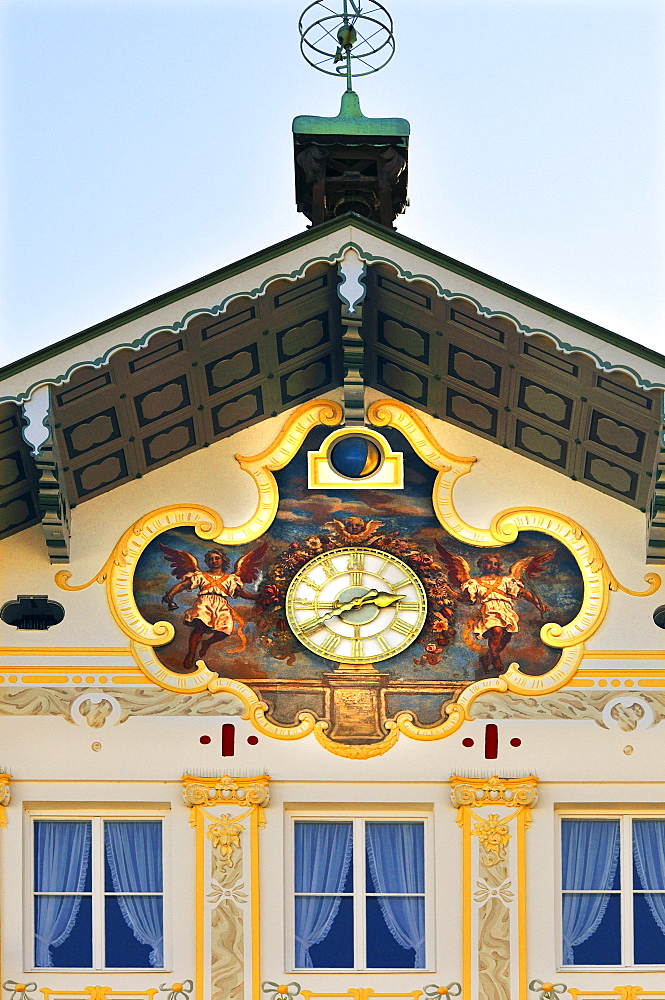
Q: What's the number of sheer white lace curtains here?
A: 6